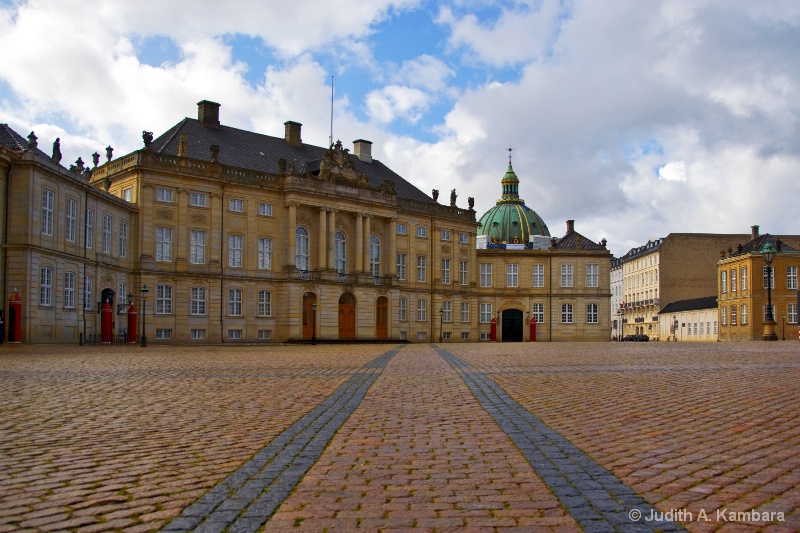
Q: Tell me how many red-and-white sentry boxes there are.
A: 5